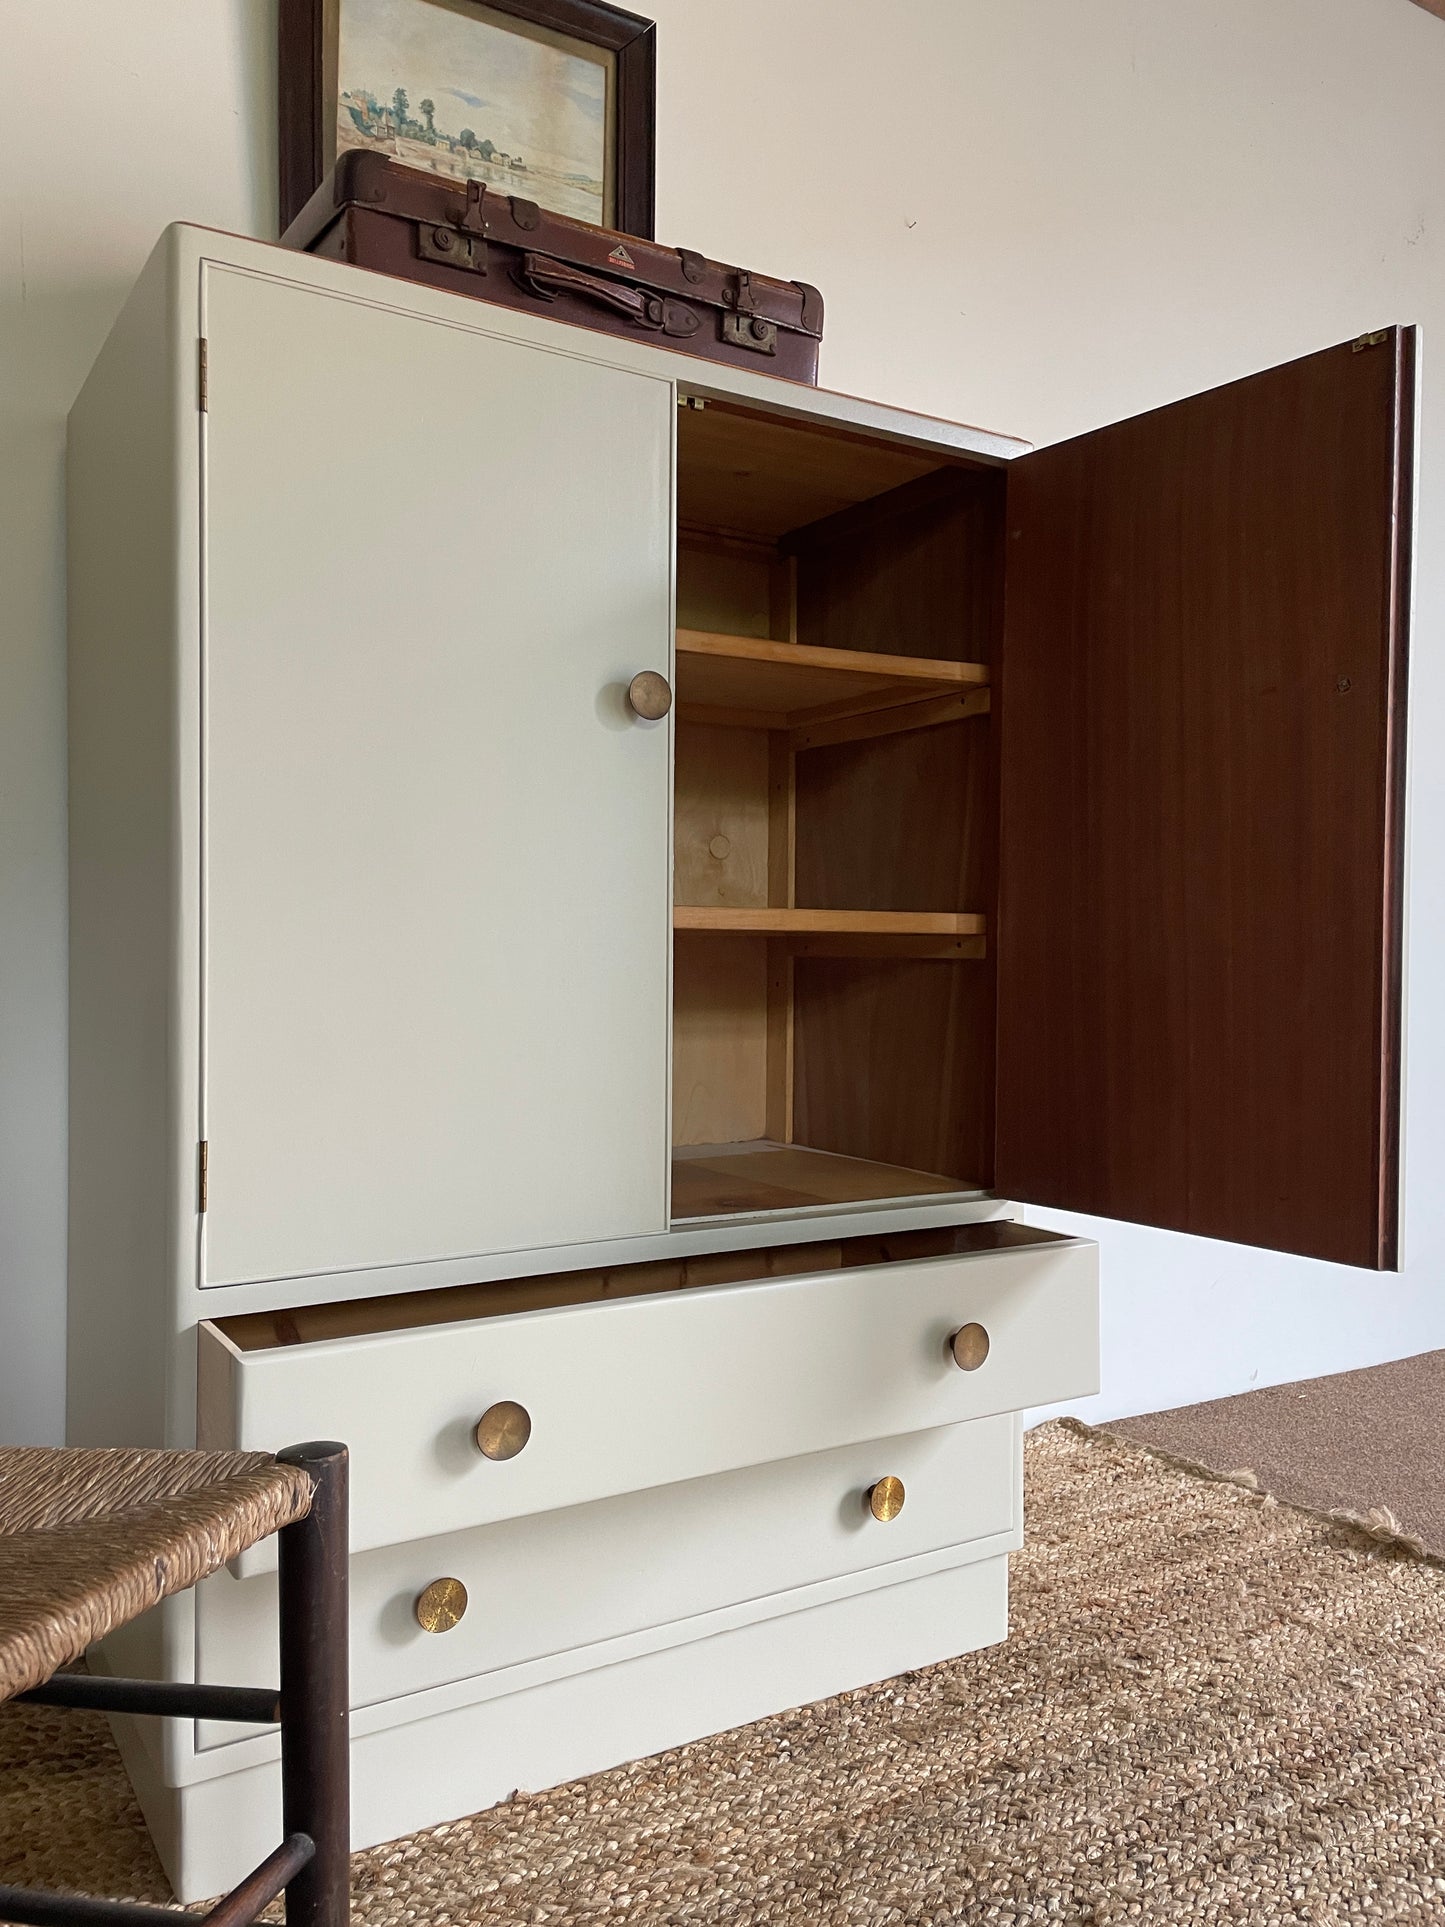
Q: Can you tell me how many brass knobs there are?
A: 5